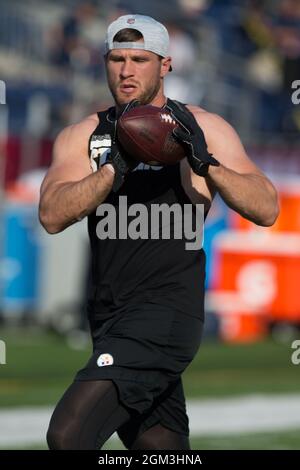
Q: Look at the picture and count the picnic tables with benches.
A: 0